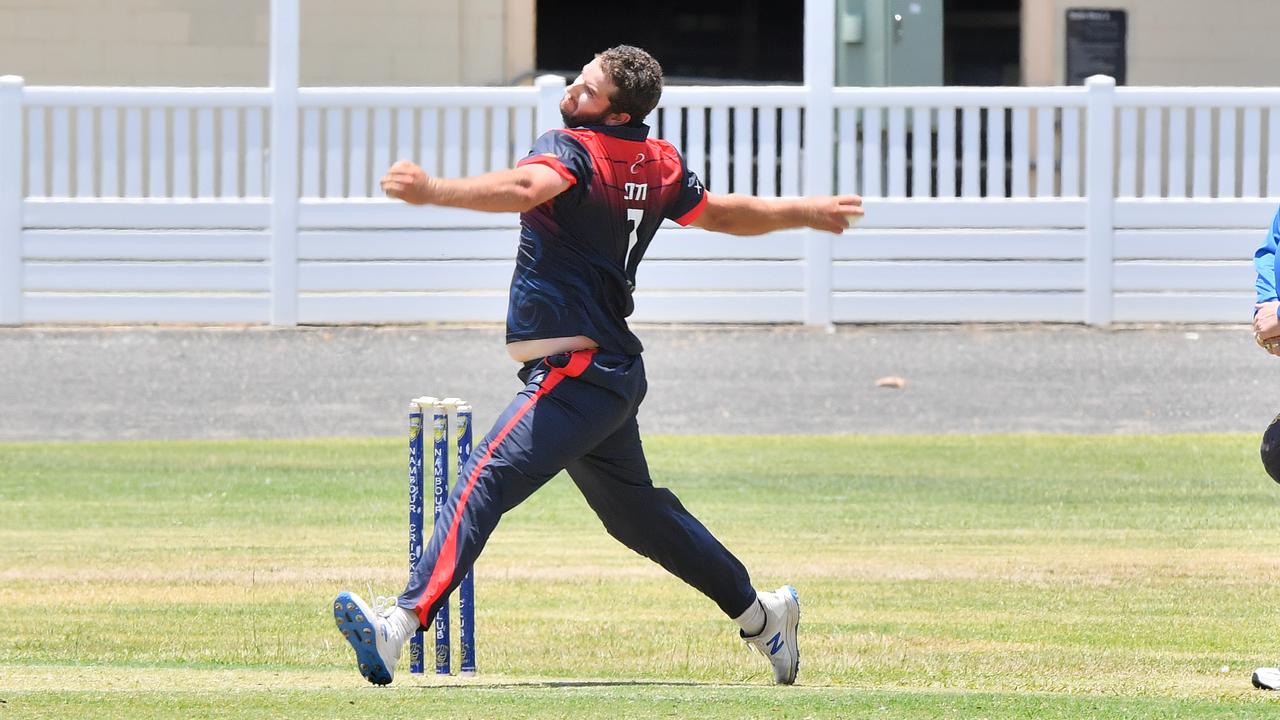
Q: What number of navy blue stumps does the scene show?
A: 3